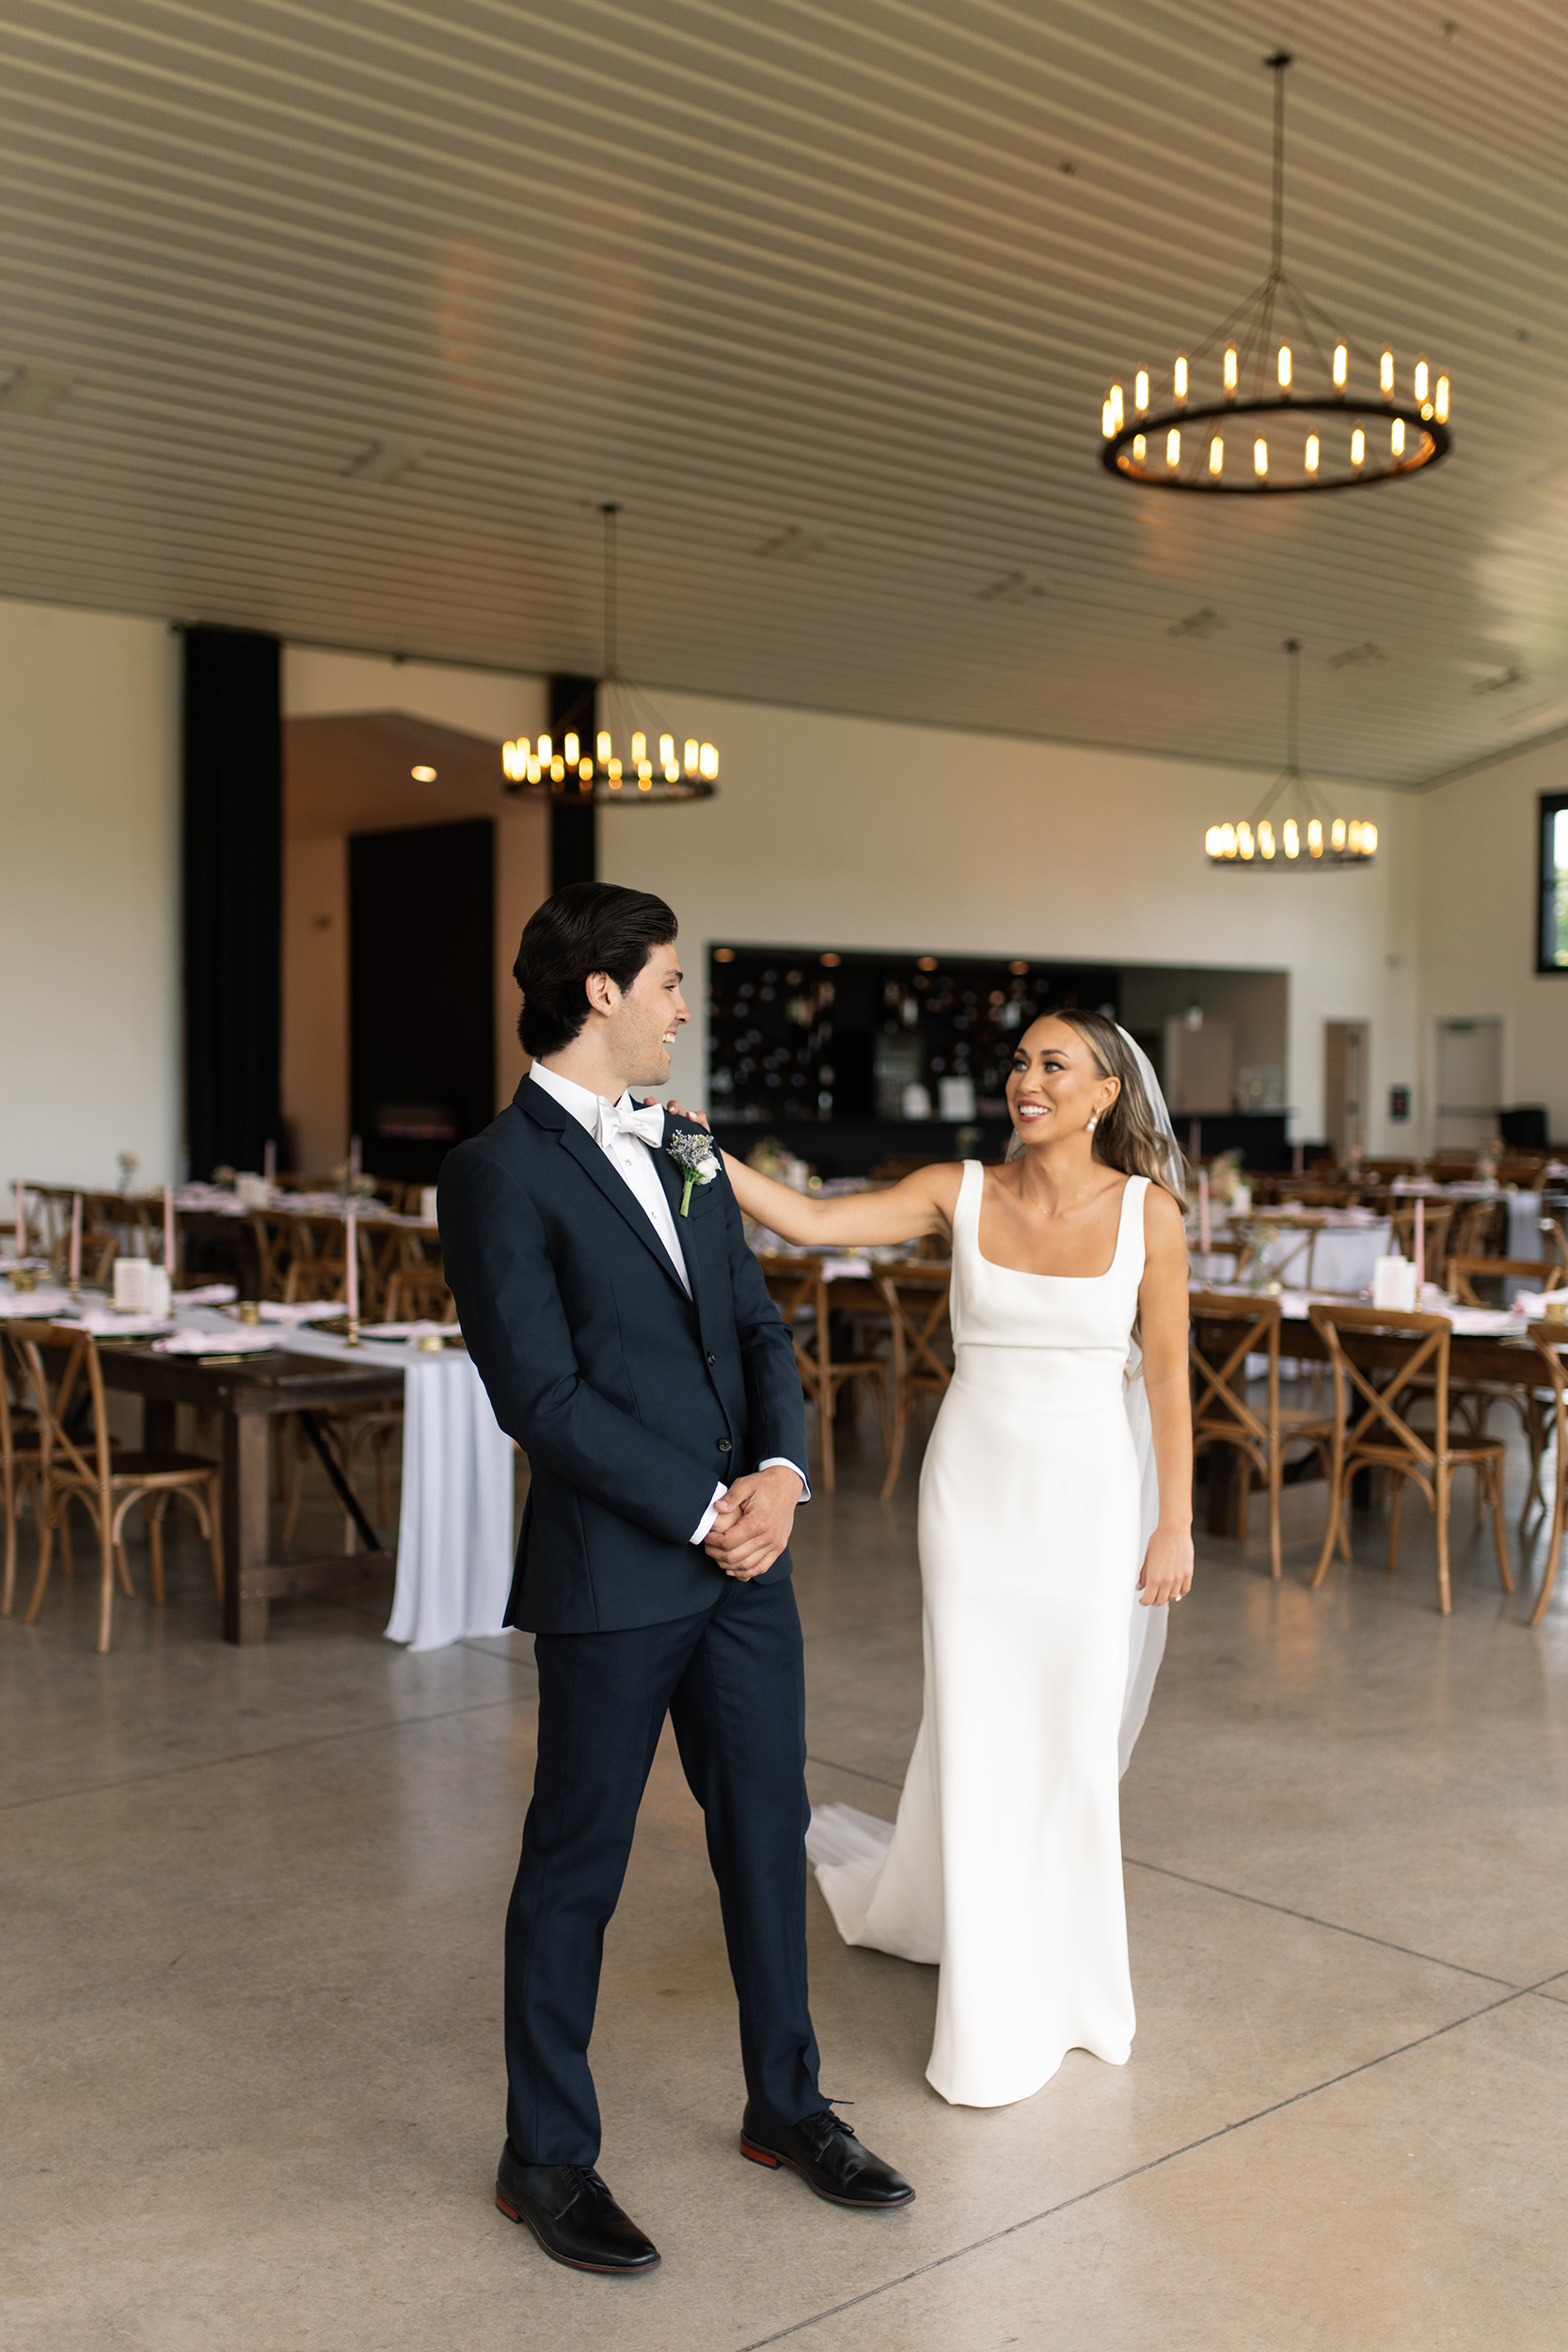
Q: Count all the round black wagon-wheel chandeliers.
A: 3